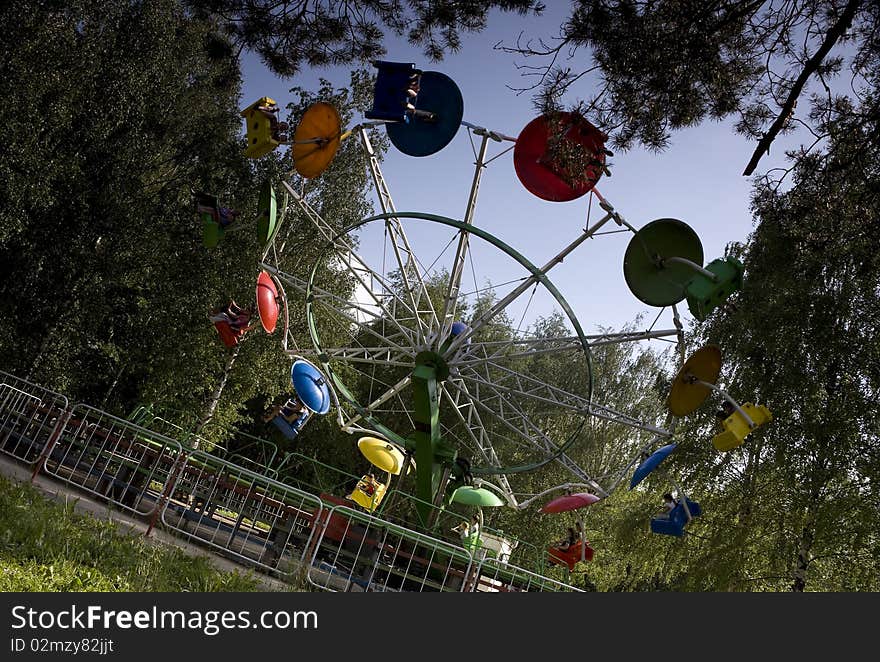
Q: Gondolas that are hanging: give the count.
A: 12